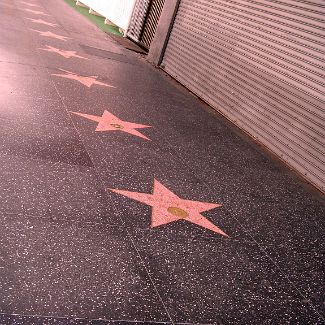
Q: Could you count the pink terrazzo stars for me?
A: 8